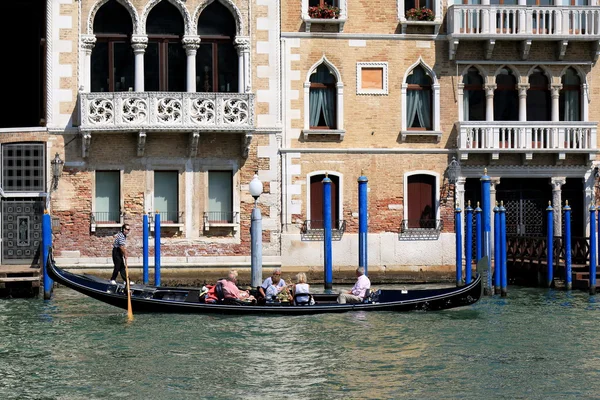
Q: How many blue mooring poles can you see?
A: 14